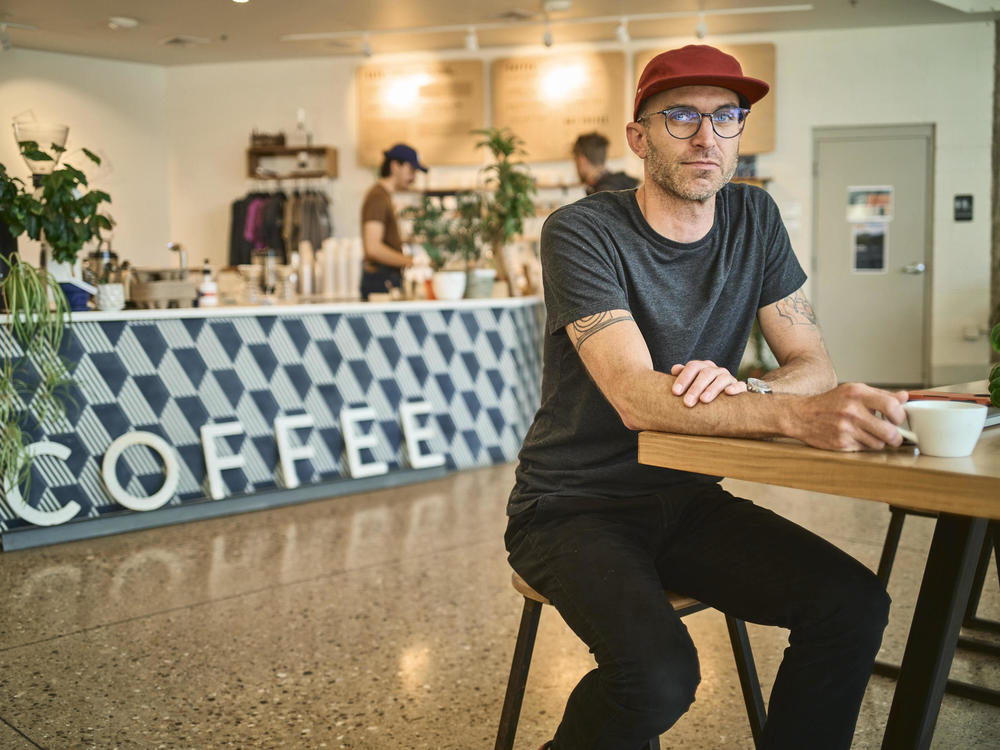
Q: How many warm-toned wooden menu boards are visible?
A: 3